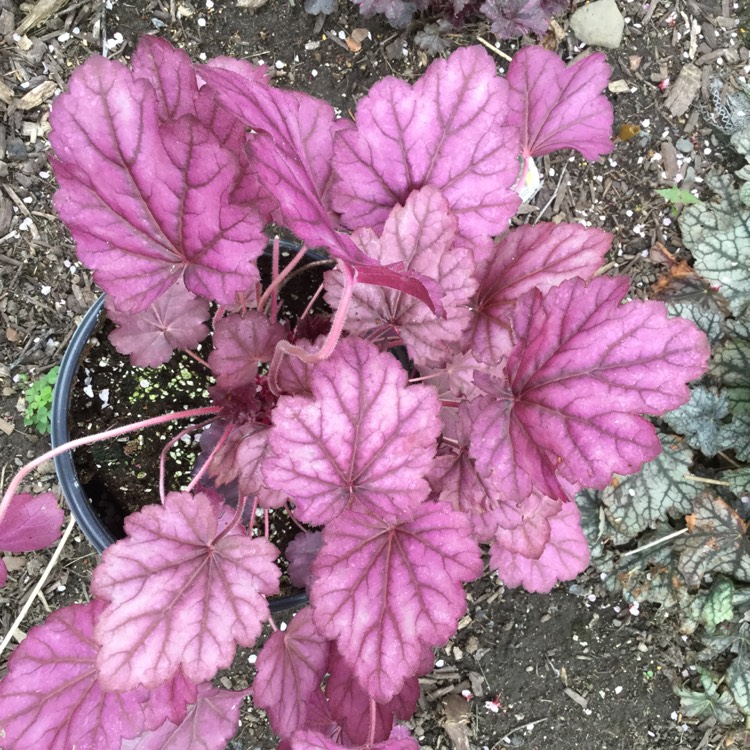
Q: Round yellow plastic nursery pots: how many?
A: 0